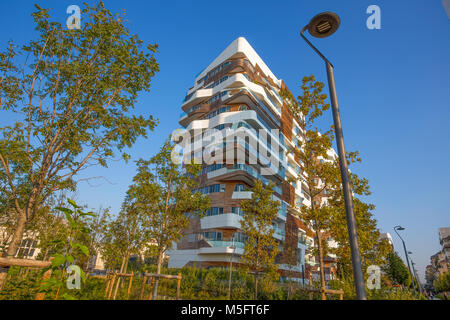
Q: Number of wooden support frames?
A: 4